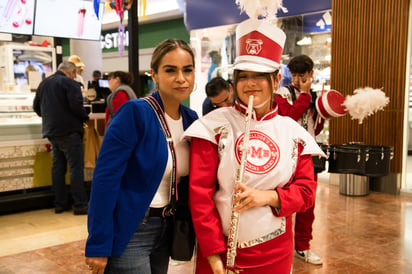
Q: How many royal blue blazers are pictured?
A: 1